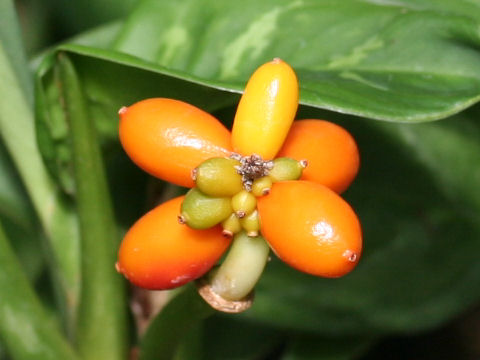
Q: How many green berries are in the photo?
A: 7